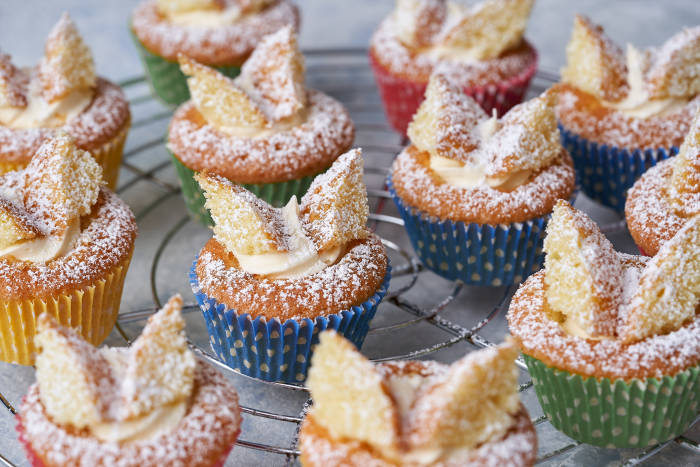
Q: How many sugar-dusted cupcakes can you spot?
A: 12